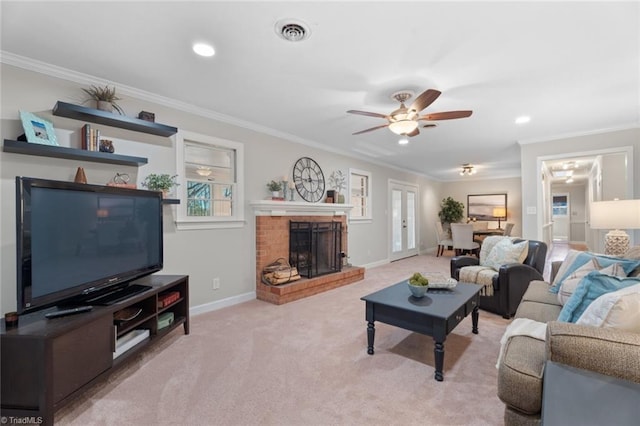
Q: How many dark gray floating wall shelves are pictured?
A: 3